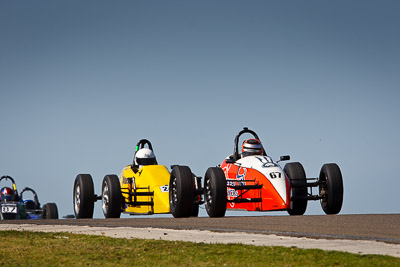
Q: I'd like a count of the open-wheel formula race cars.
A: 4